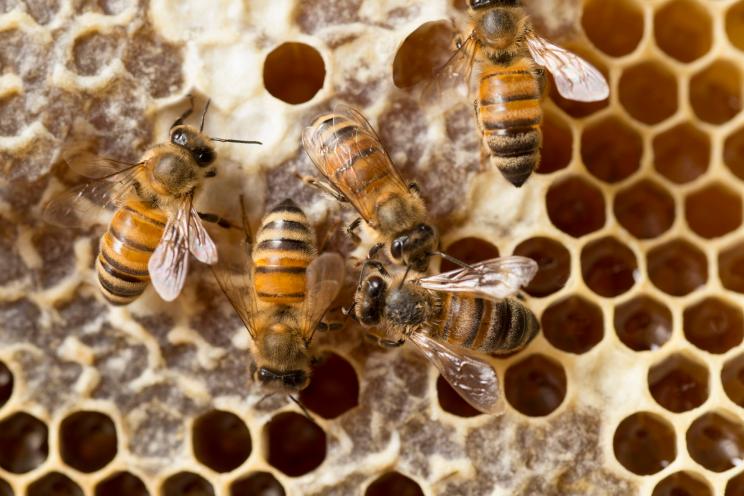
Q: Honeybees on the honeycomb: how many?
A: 5